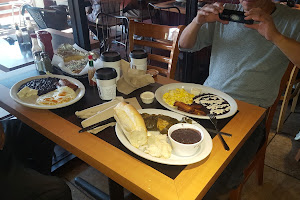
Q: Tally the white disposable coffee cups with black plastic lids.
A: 3